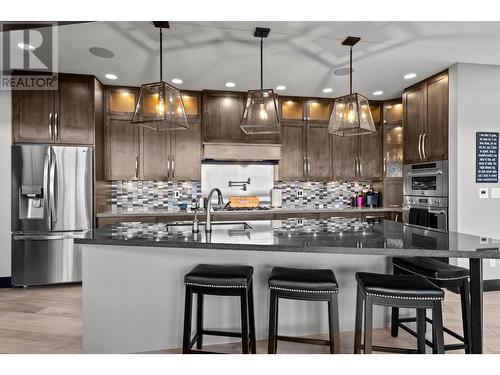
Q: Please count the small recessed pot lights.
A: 8